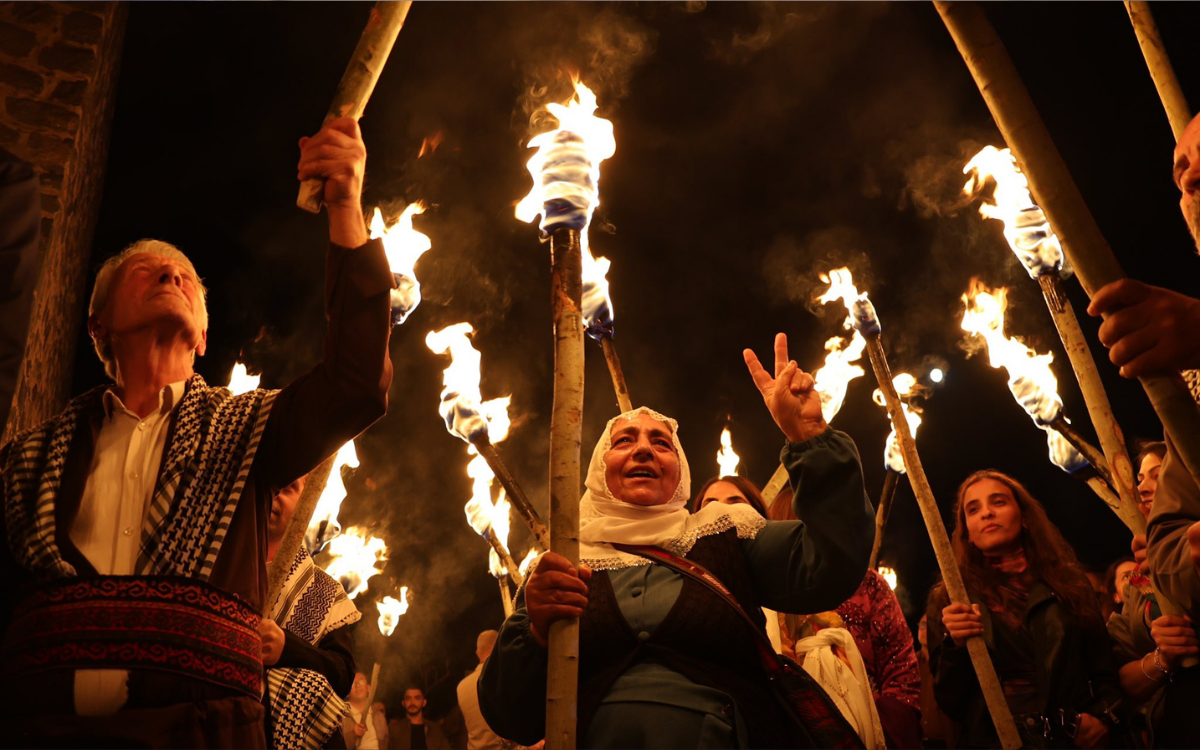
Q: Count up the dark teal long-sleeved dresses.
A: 1